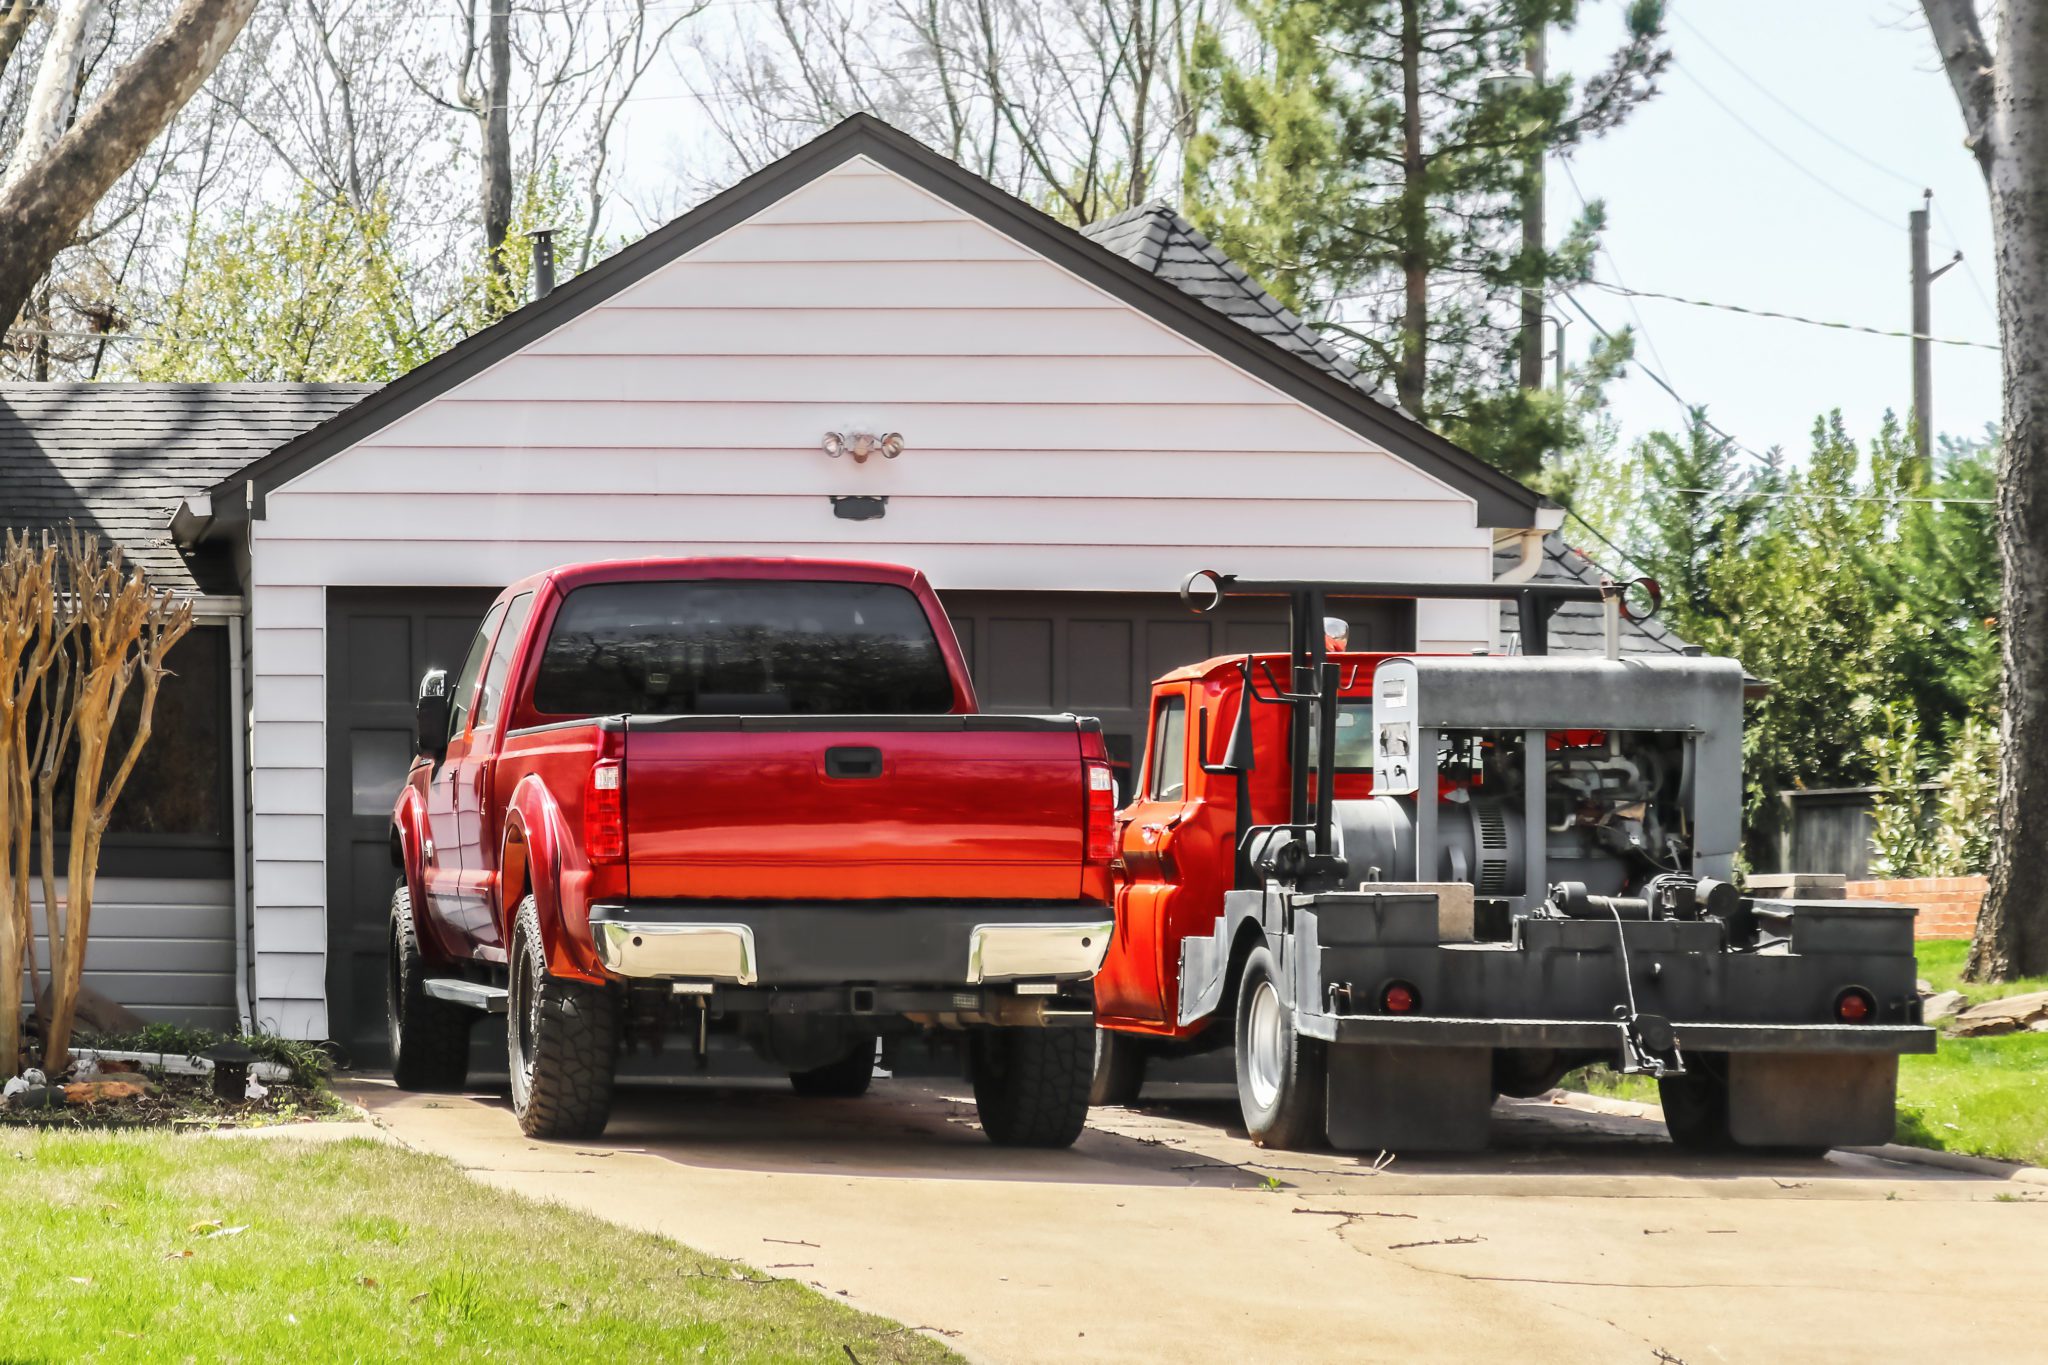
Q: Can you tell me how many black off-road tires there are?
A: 4